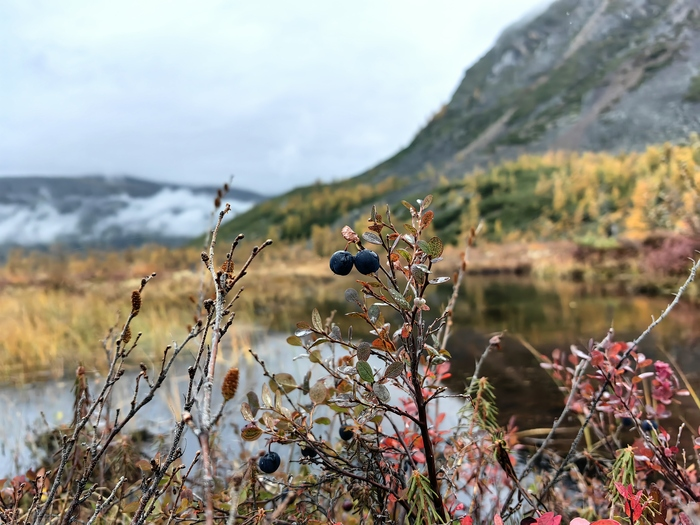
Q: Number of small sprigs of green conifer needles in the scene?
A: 3